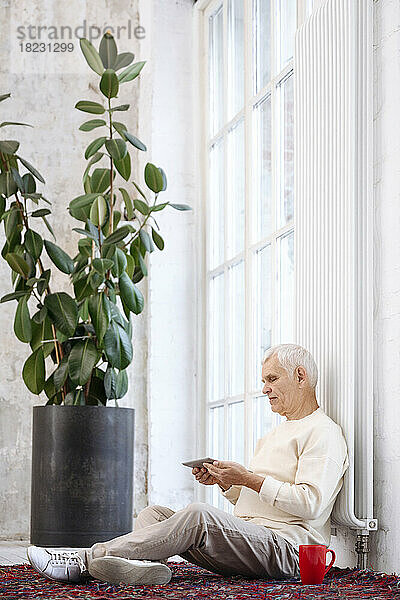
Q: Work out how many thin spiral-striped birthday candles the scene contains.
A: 0